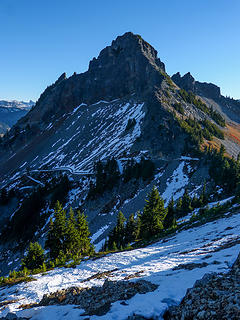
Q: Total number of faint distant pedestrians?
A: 0